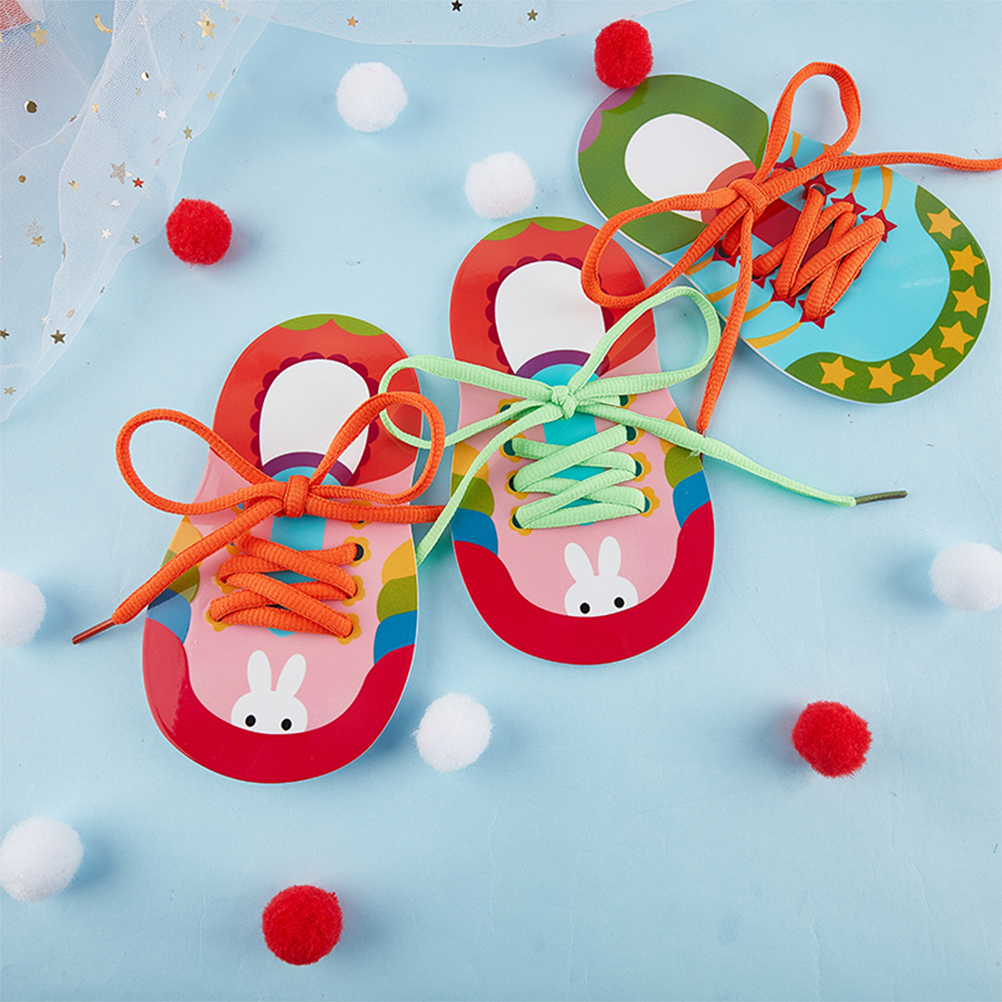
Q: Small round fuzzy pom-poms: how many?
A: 10